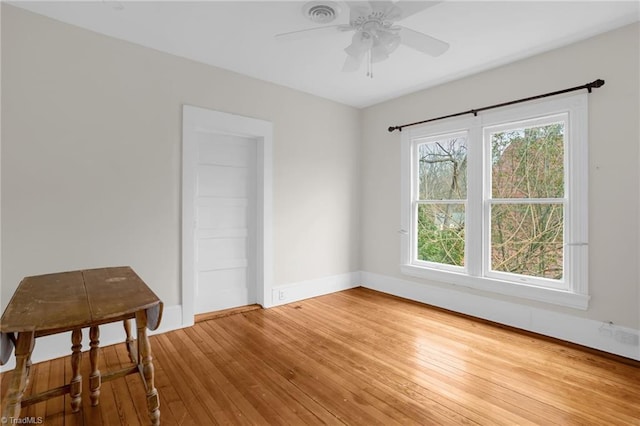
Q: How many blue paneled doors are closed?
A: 0